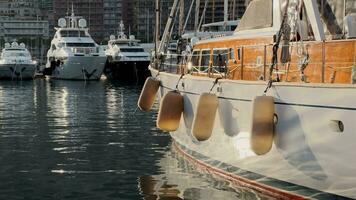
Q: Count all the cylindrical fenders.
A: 4